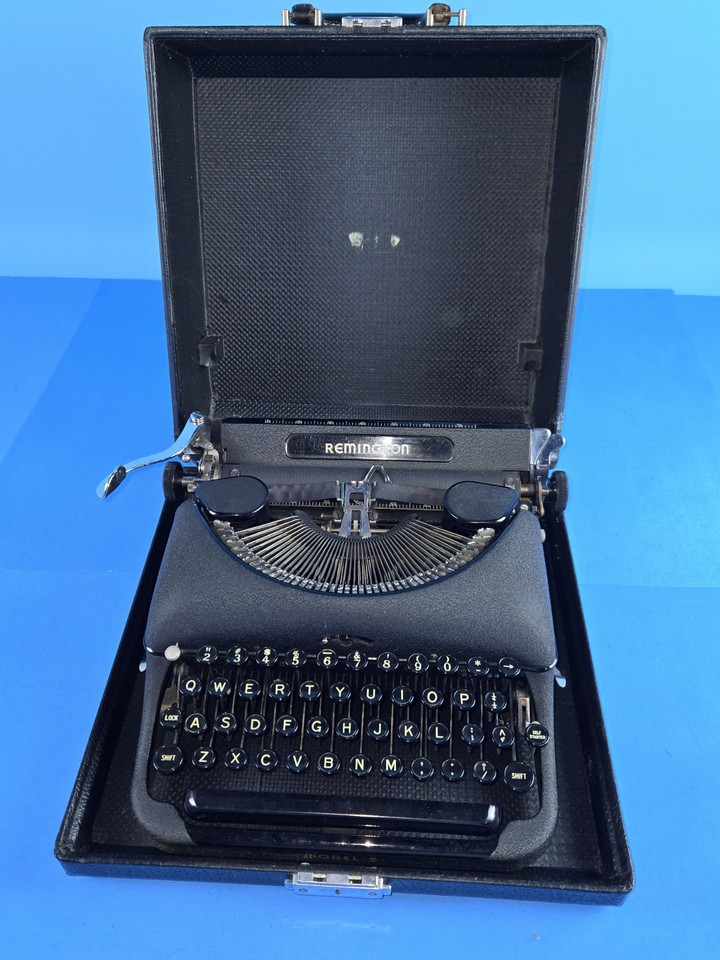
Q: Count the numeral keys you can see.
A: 9